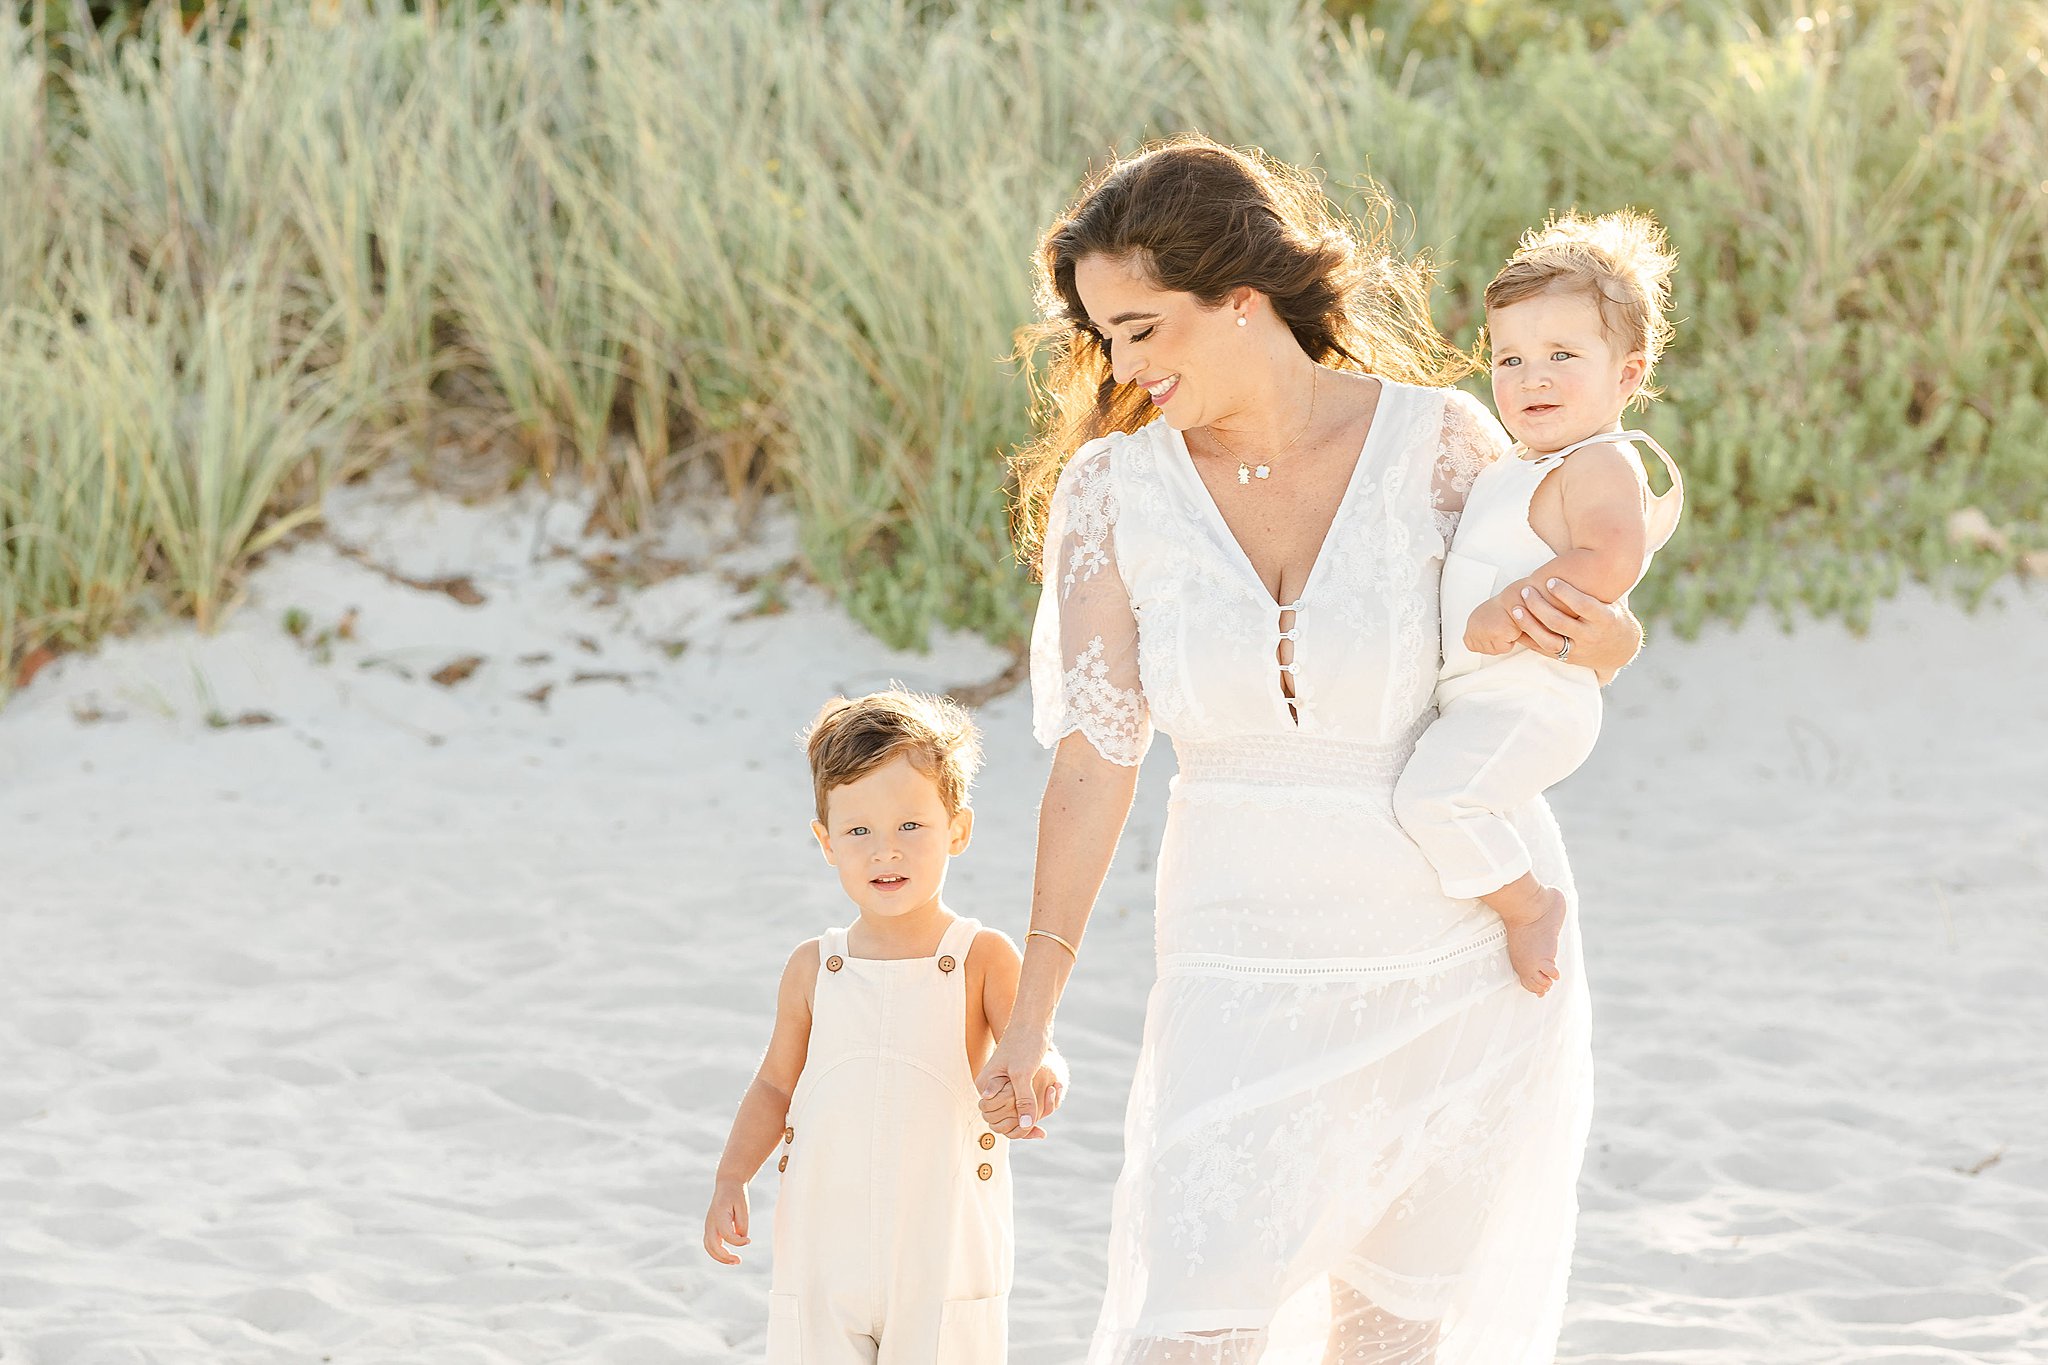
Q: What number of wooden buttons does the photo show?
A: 6